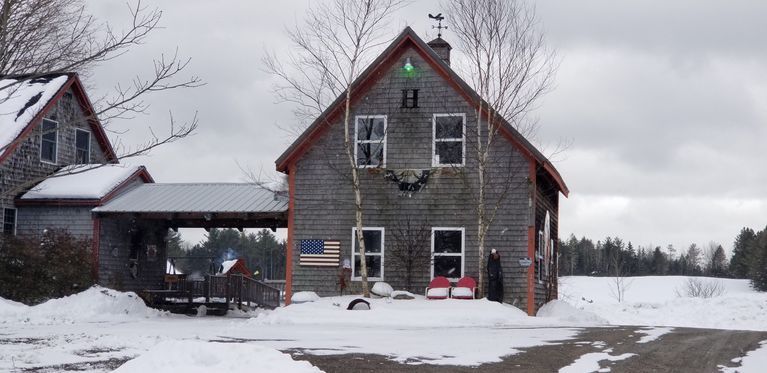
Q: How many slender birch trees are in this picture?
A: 2